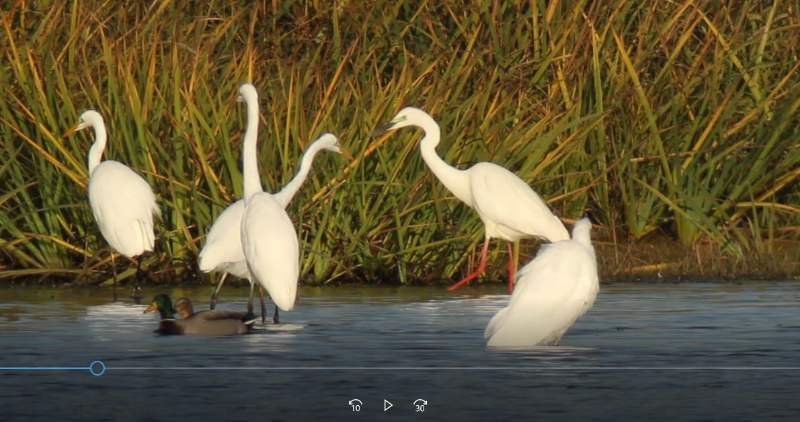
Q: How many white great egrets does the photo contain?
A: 5